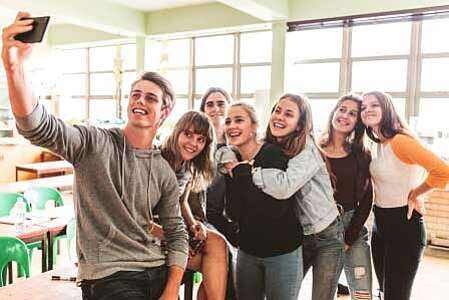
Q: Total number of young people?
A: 7